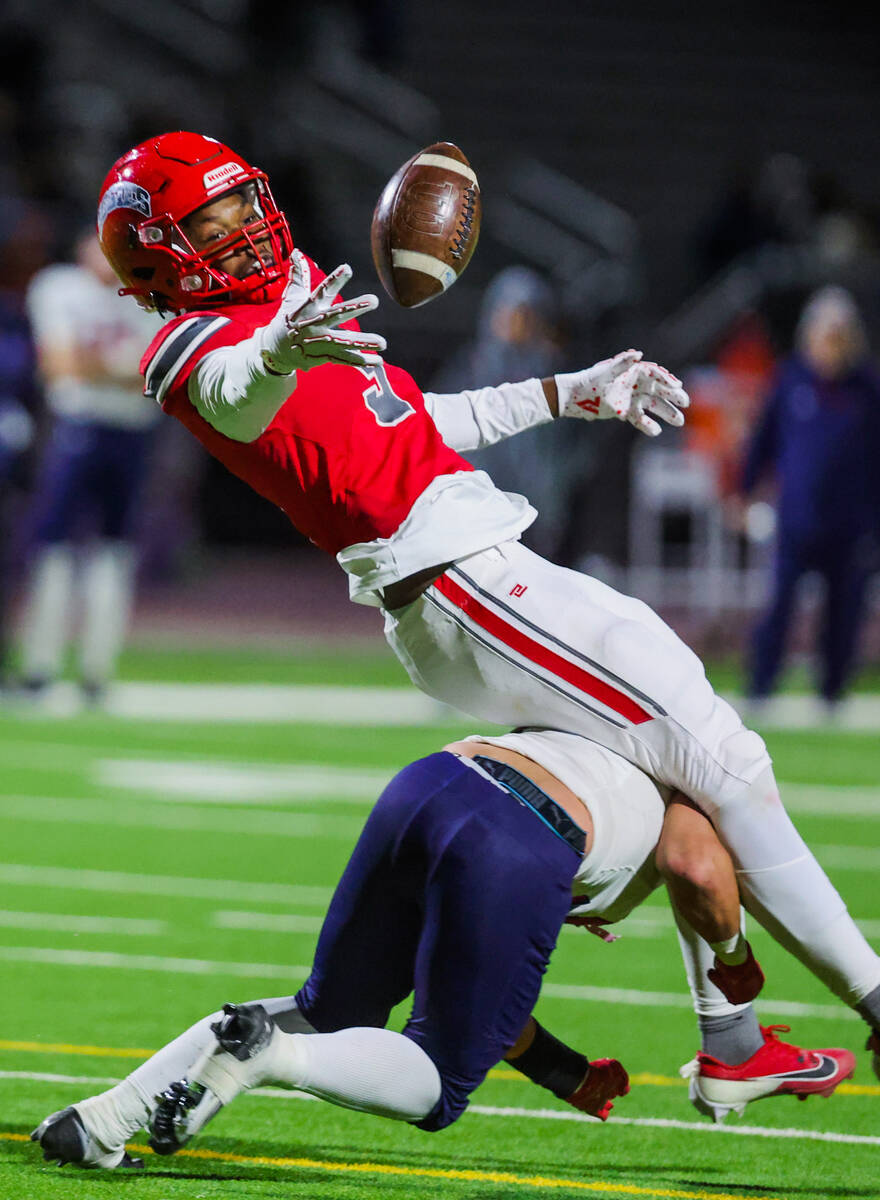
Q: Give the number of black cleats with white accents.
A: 2